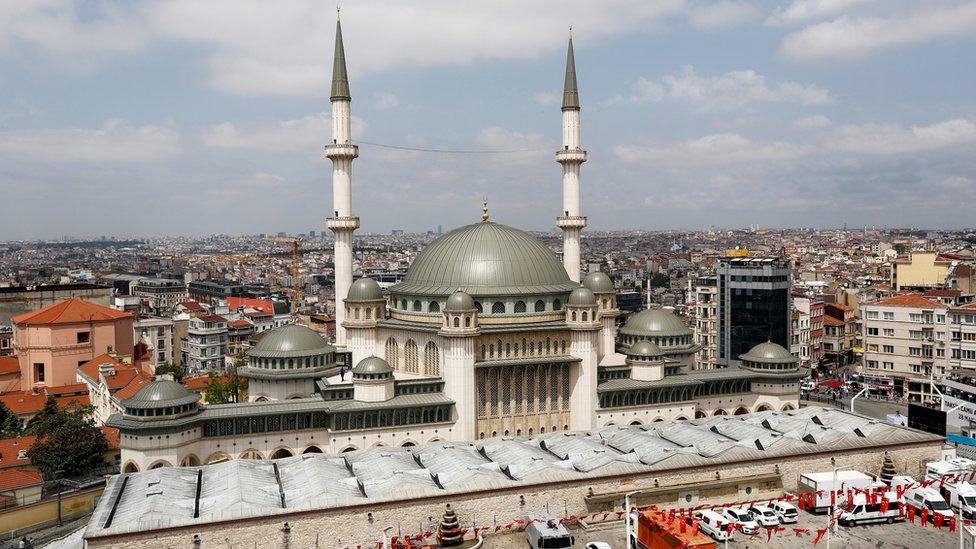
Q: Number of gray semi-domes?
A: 11